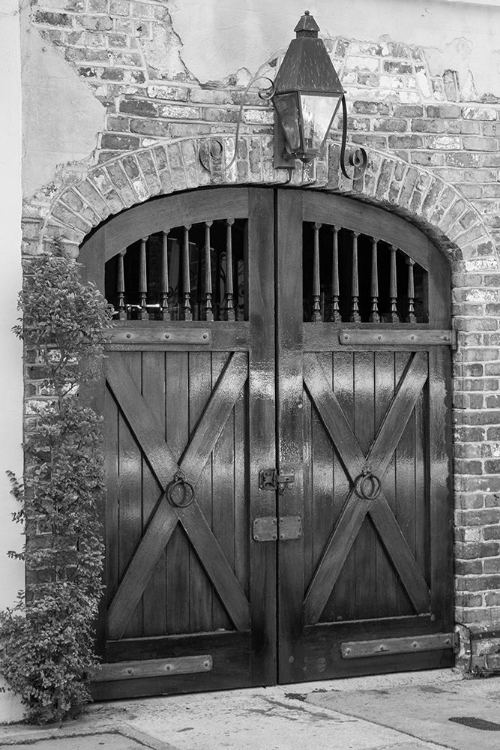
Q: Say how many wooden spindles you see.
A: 12